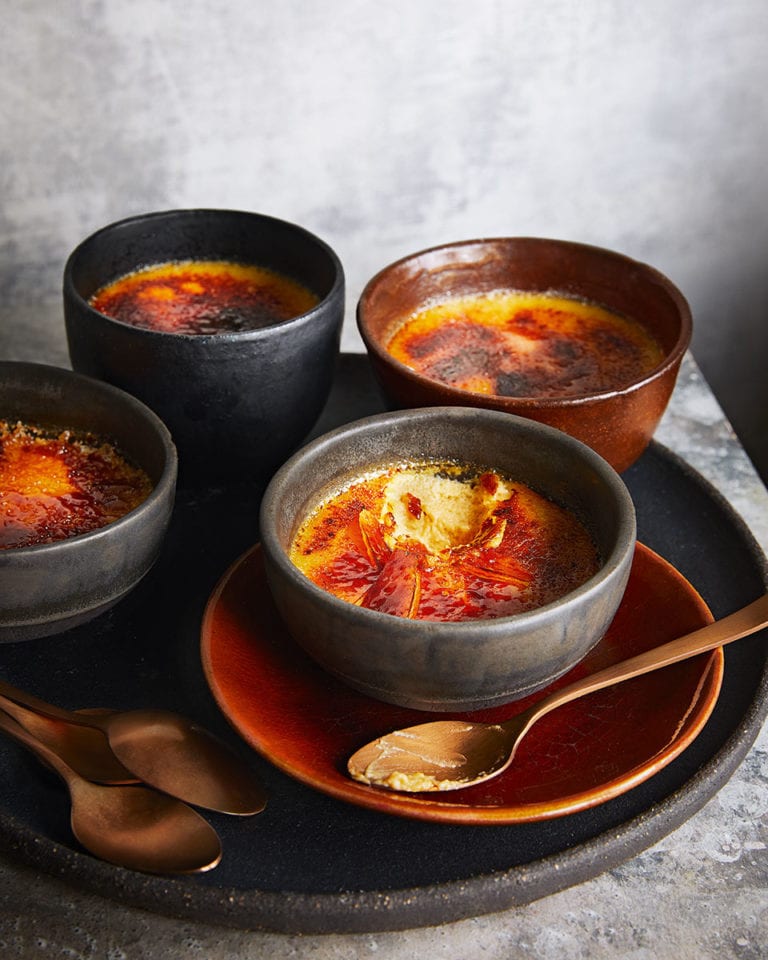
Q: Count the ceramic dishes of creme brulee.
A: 4